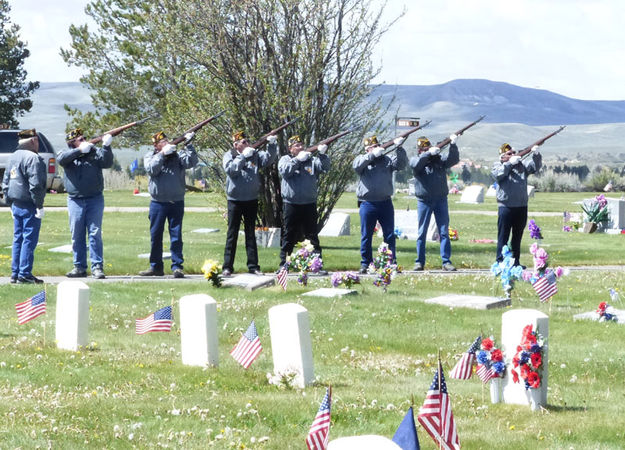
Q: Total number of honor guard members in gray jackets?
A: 8